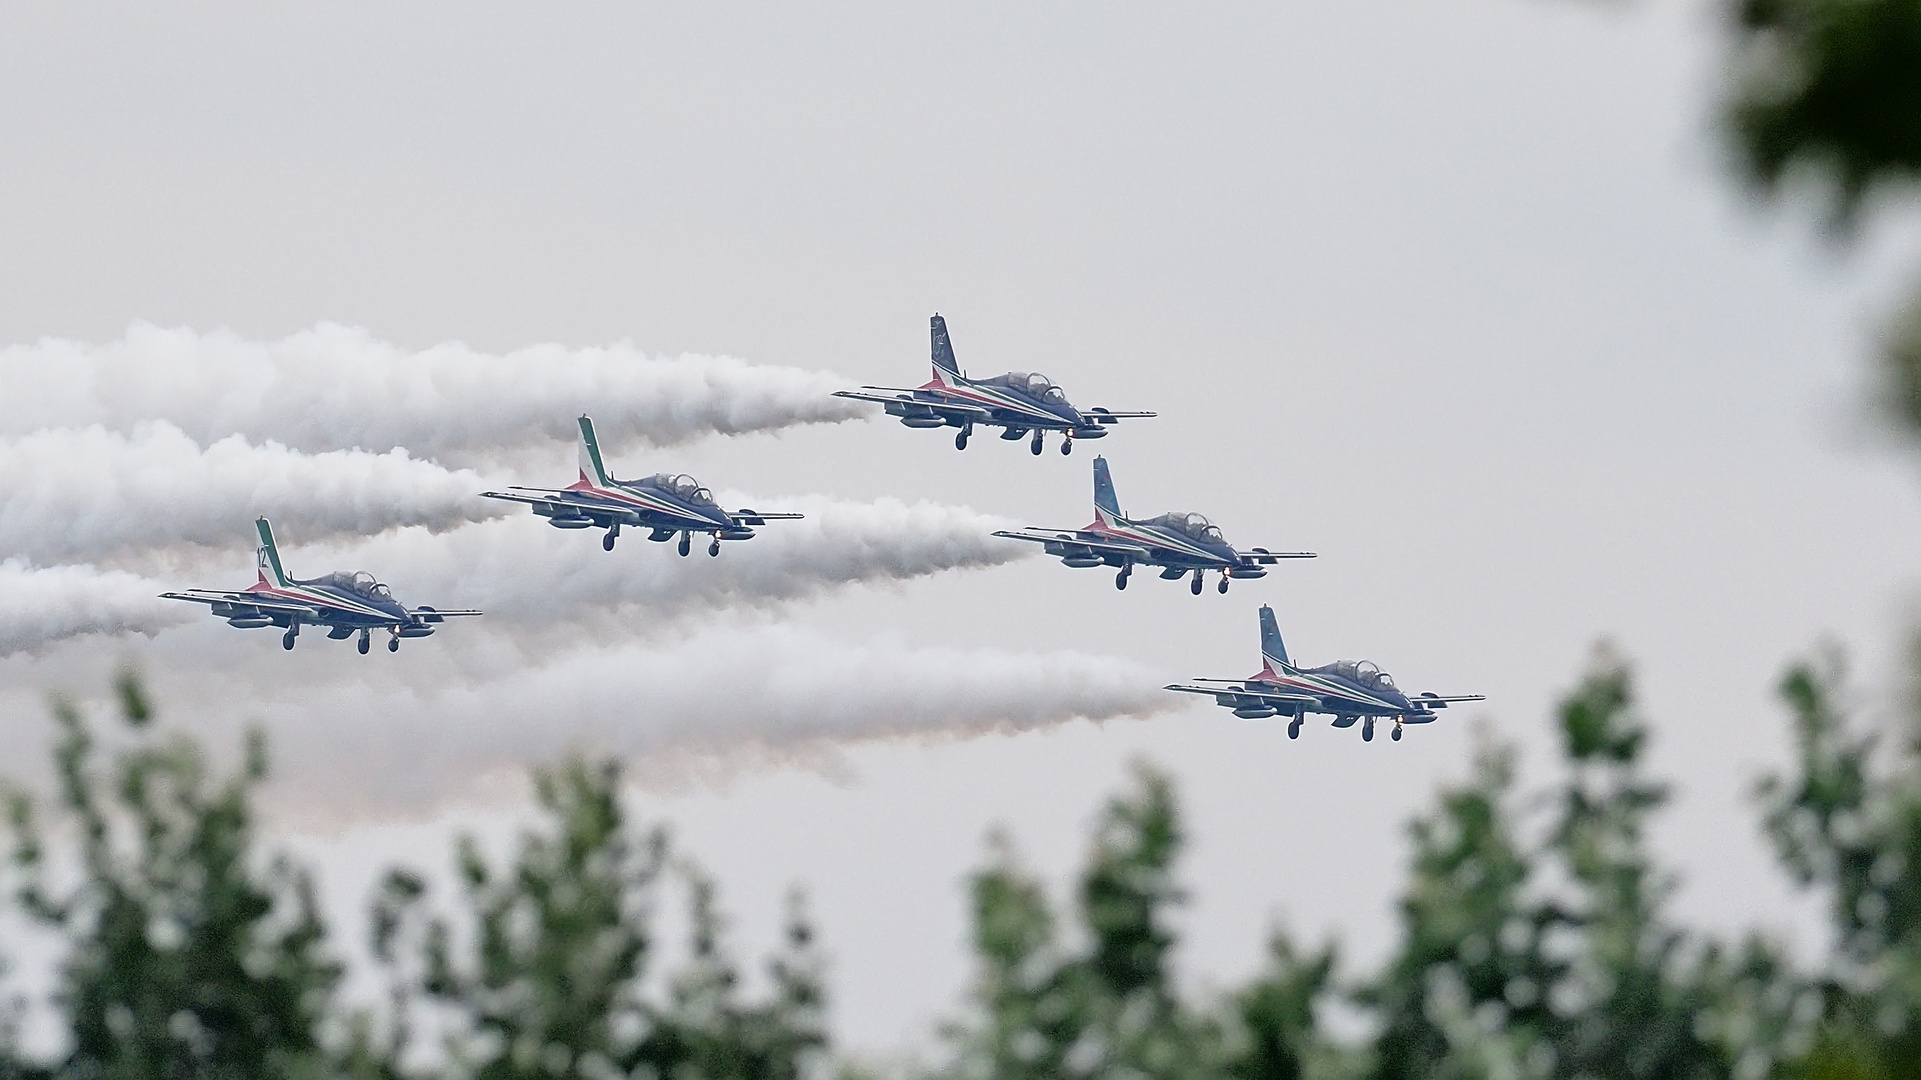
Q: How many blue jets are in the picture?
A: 5